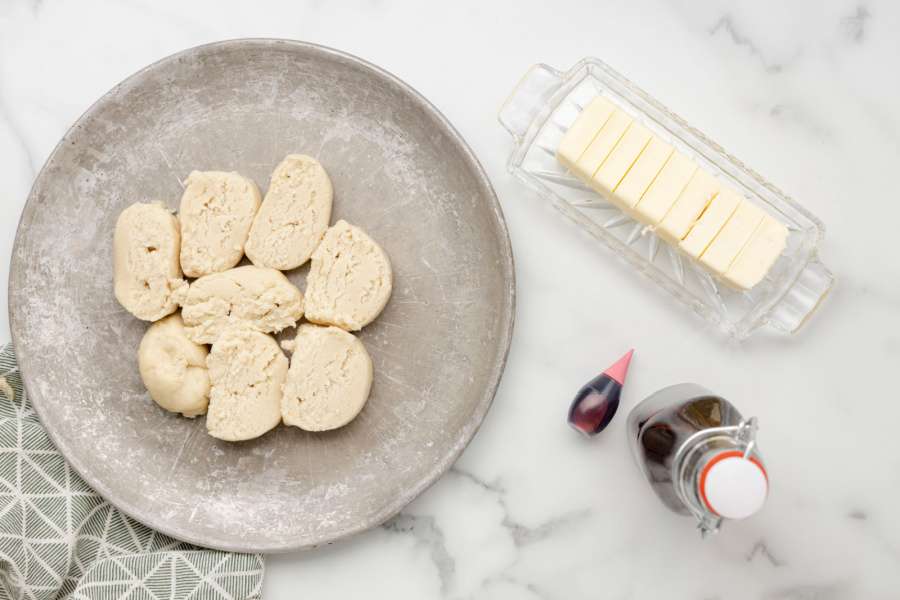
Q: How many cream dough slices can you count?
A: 8